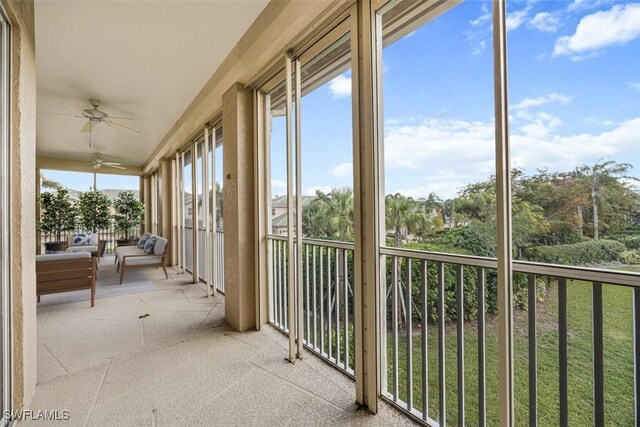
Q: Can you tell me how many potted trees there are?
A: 3